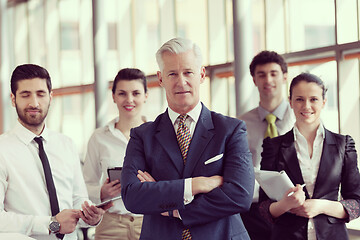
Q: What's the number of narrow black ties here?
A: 1